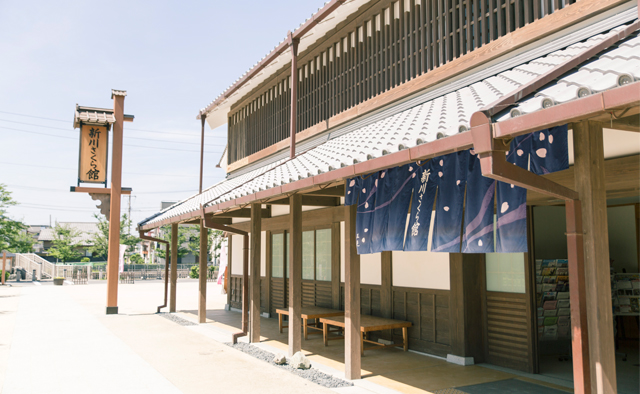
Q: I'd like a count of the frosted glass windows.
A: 5